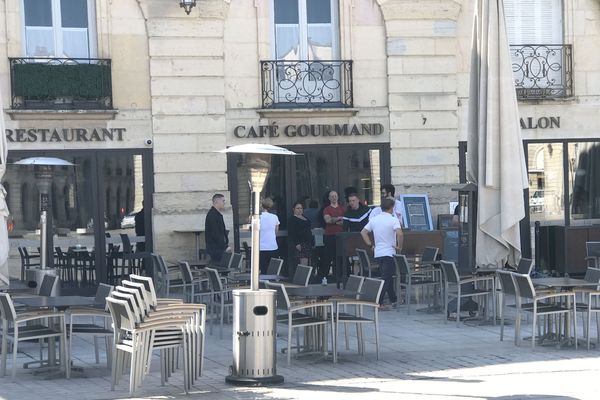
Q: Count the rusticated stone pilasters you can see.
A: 2